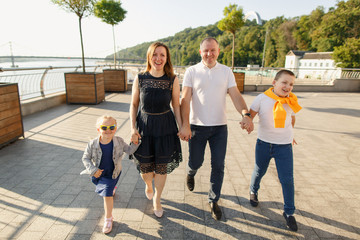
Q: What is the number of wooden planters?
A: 4